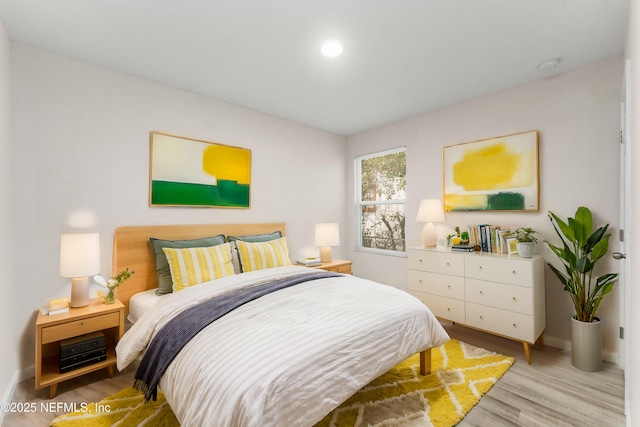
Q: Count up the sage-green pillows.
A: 2